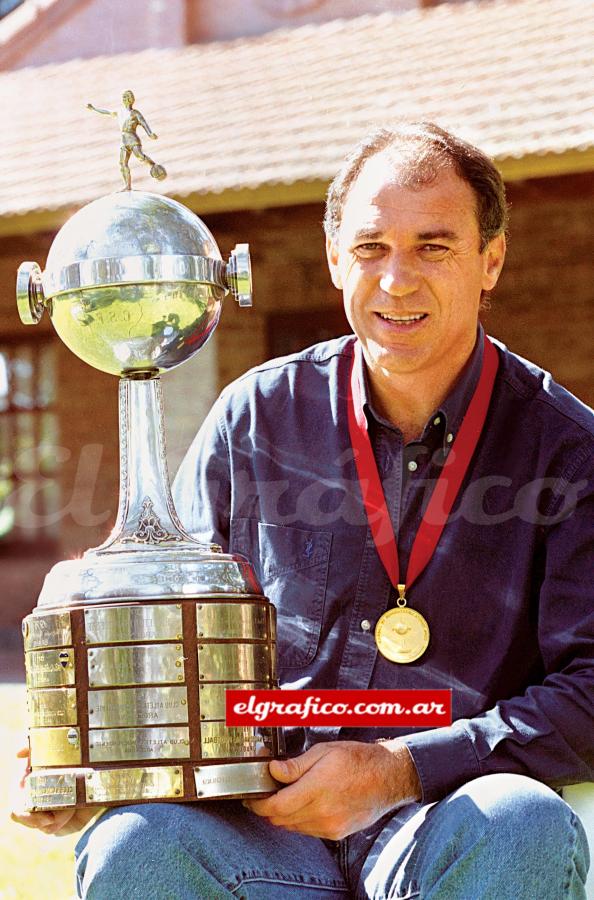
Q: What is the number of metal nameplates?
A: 15